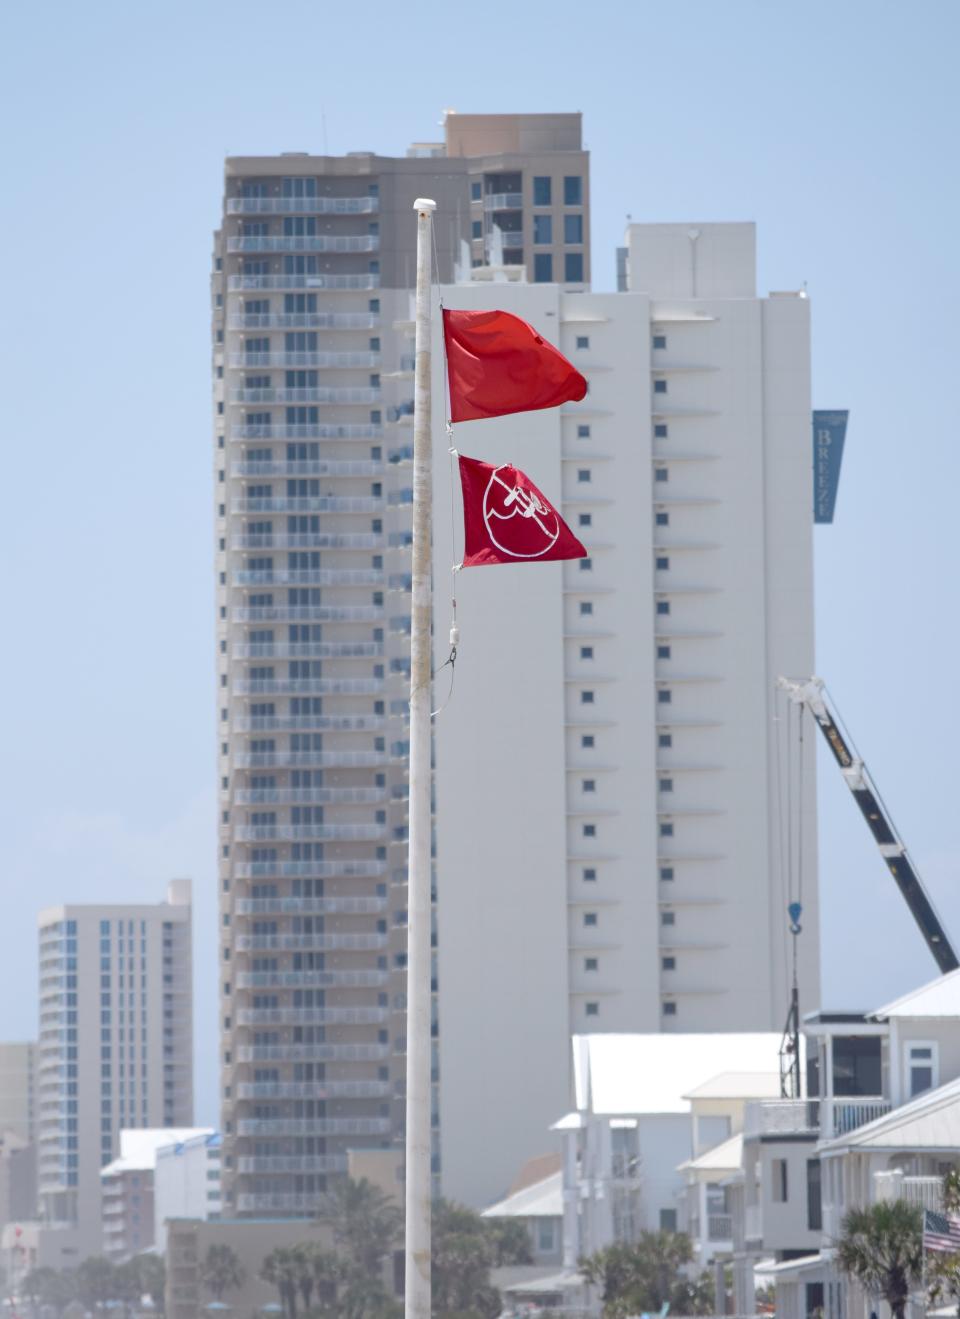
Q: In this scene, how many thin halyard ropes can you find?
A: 1